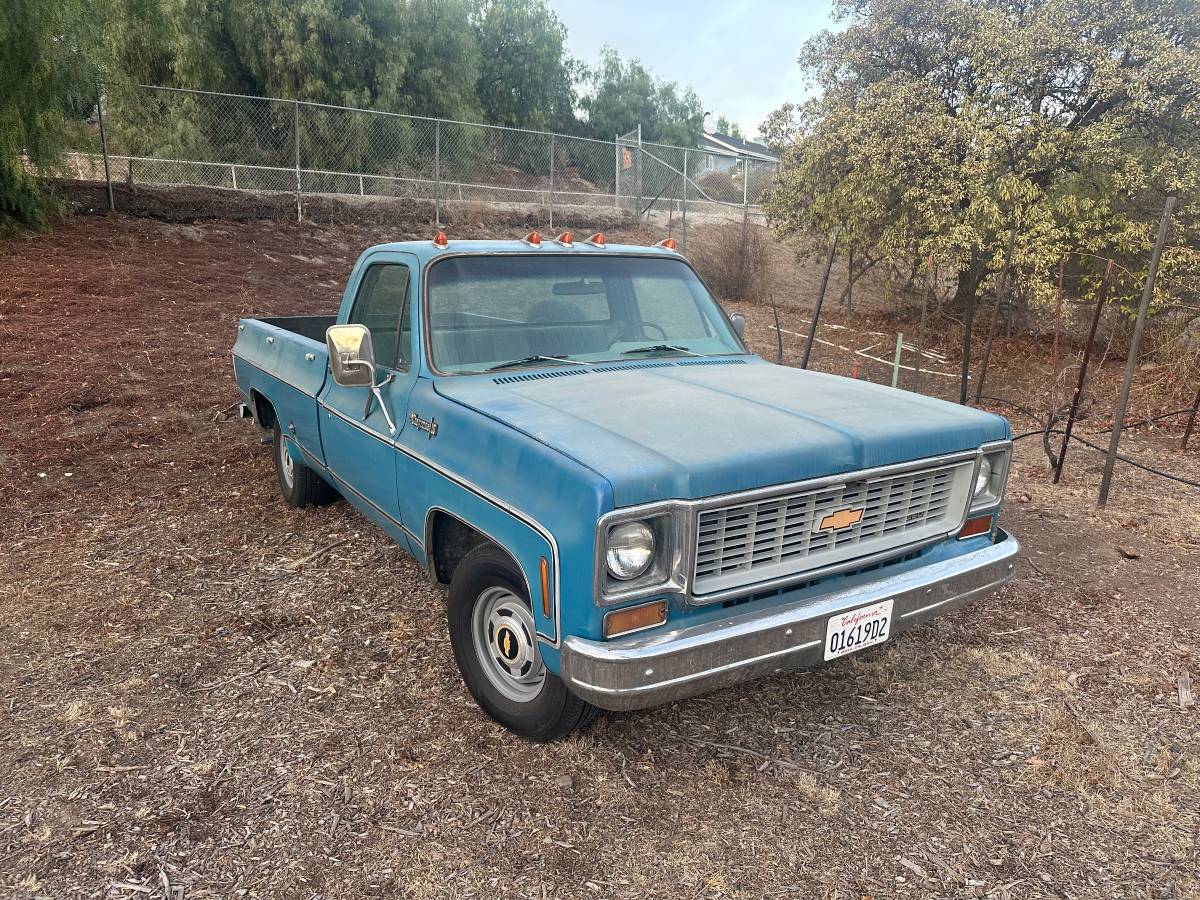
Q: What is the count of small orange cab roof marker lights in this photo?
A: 5